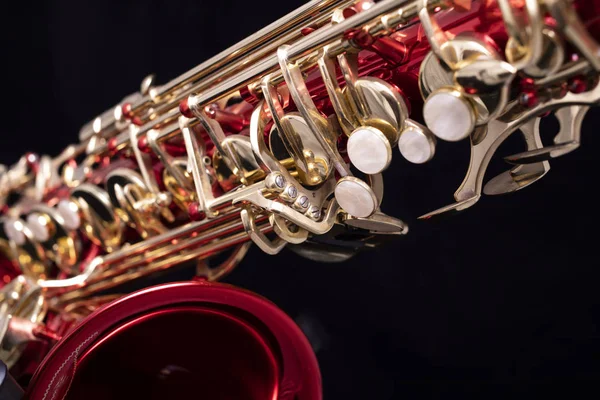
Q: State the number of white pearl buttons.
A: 7